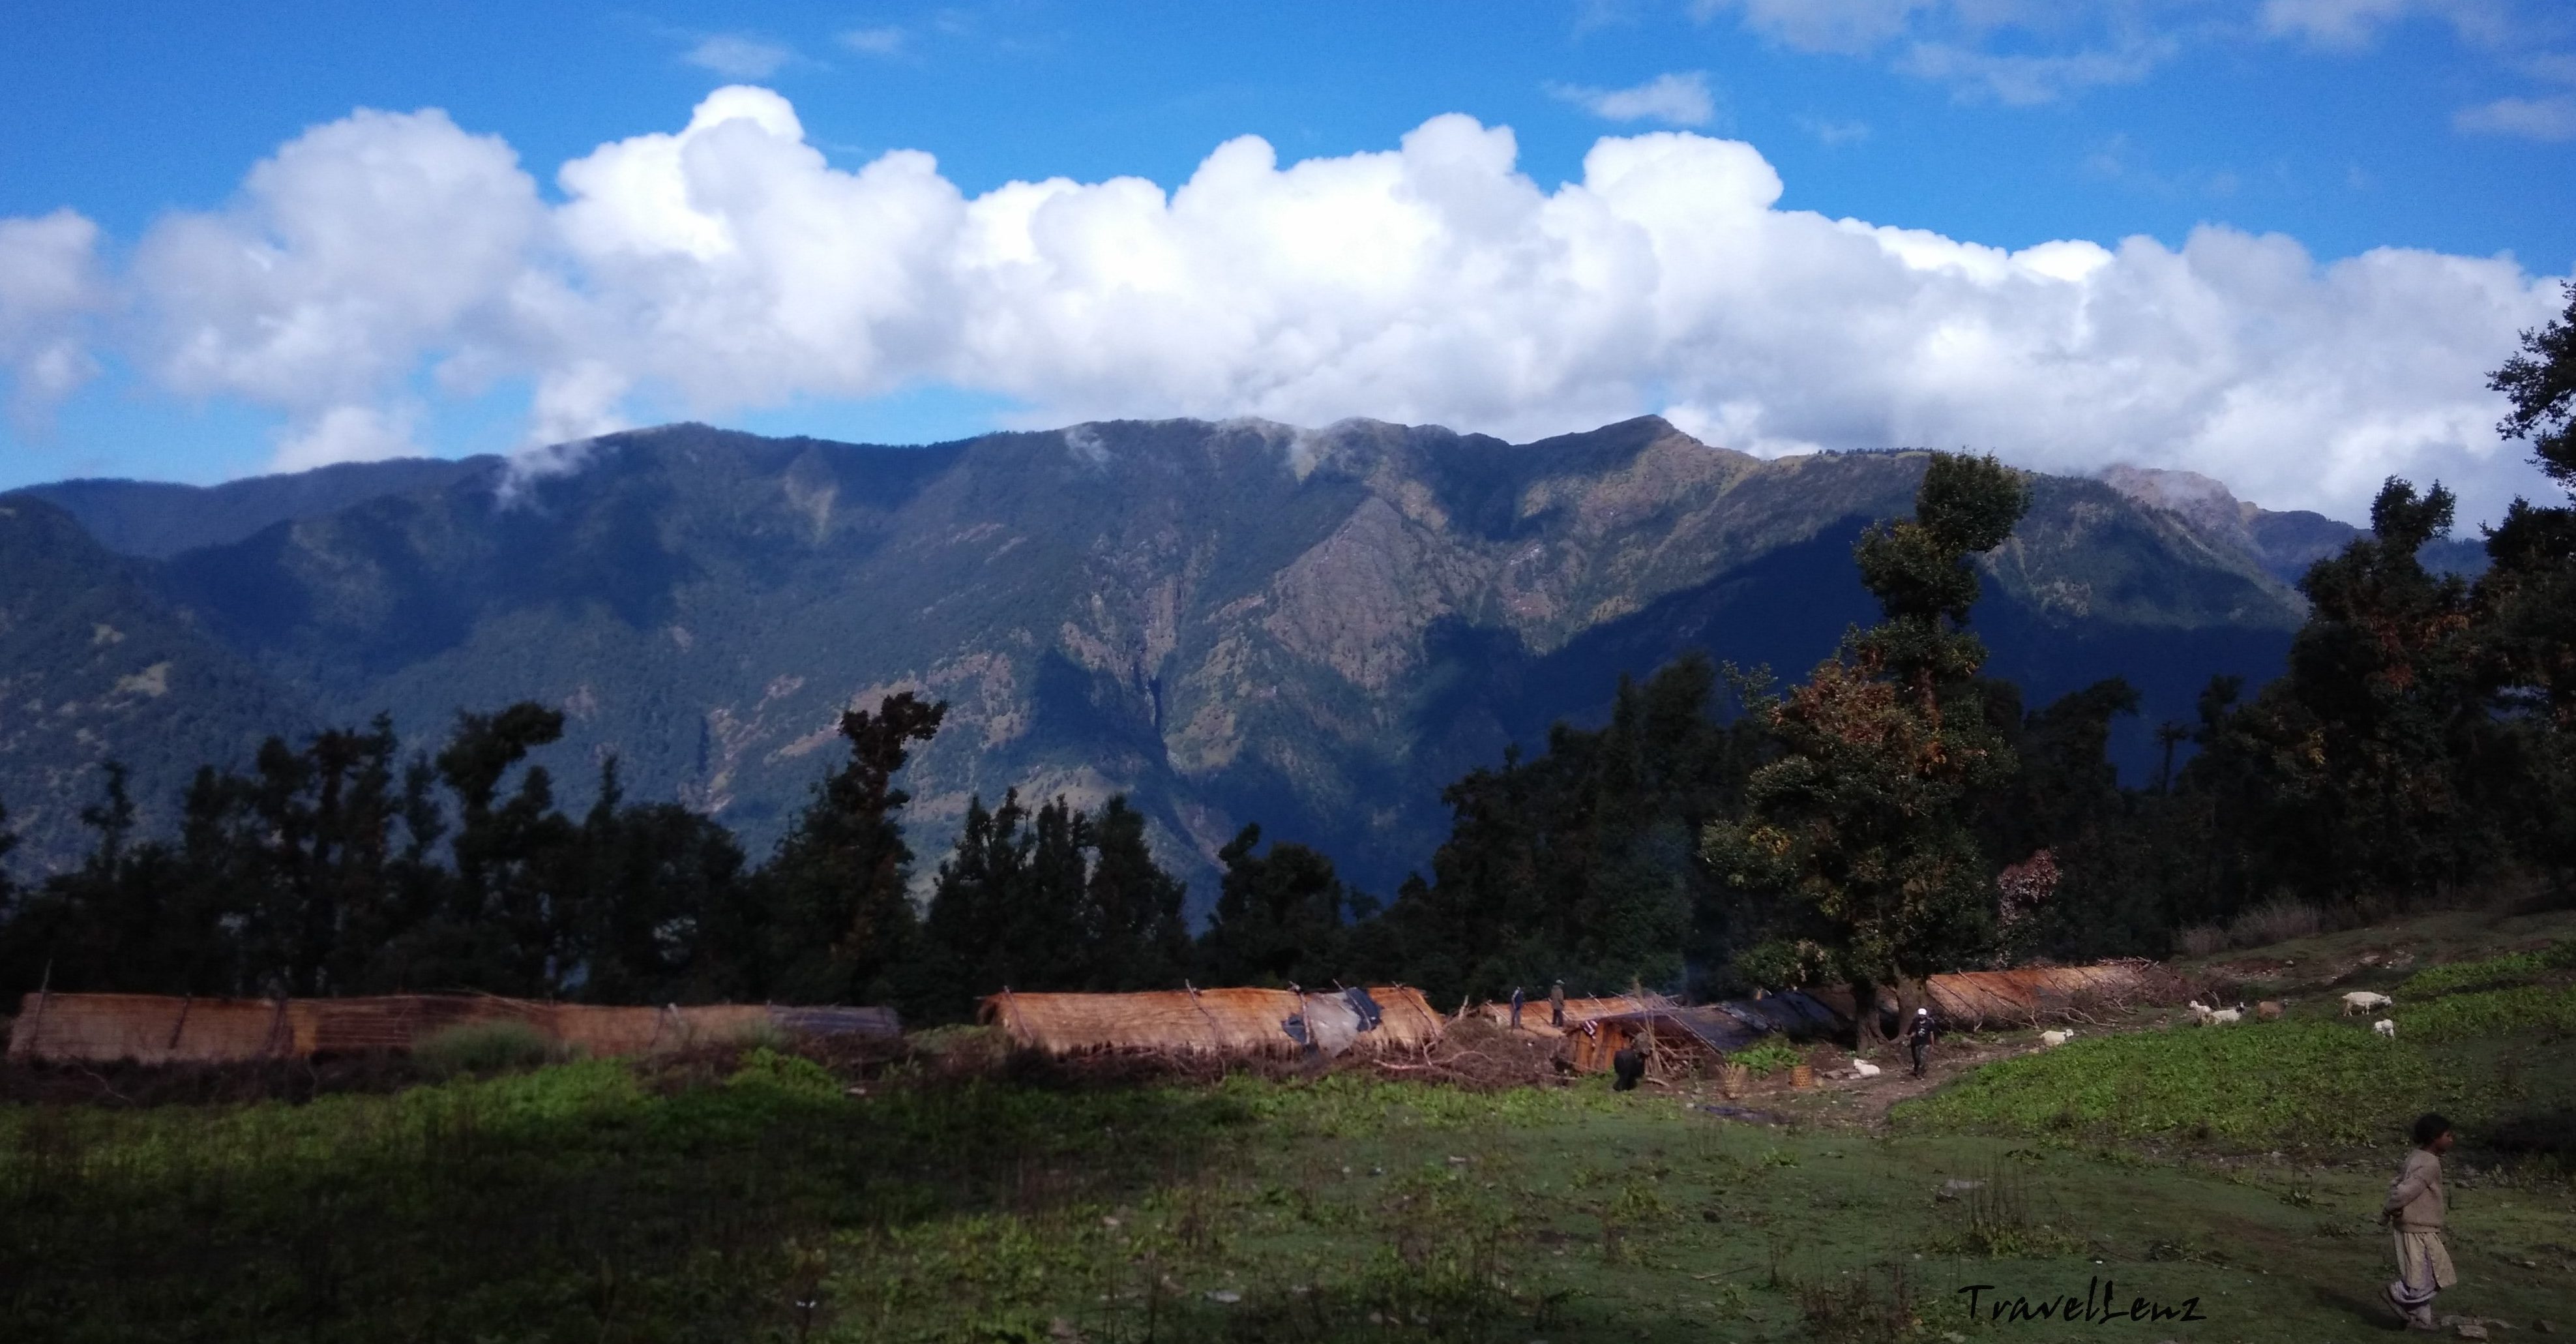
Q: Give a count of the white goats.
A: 6